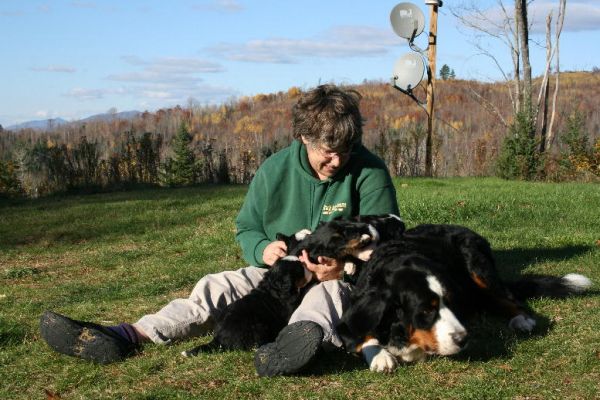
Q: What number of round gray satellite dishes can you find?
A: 2